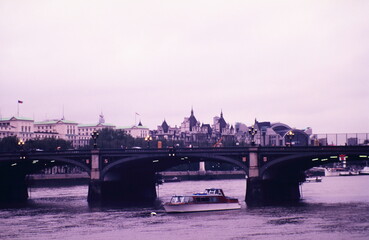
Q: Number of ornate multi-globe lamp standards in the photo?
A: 5